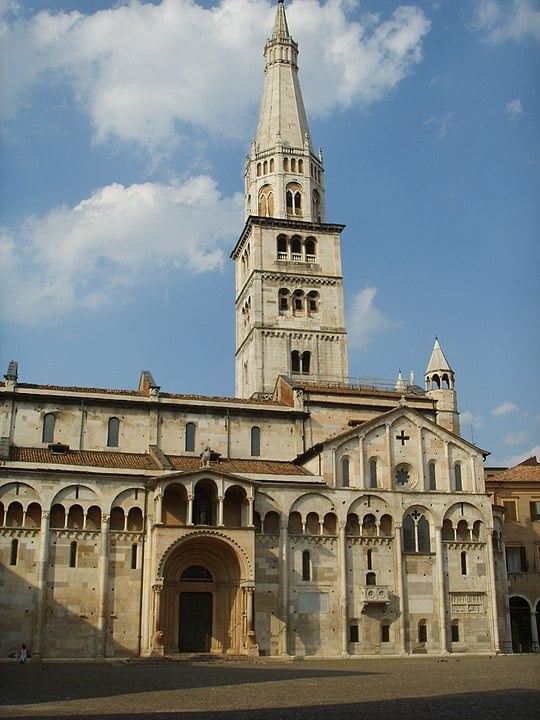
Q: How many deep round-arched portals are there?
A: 1